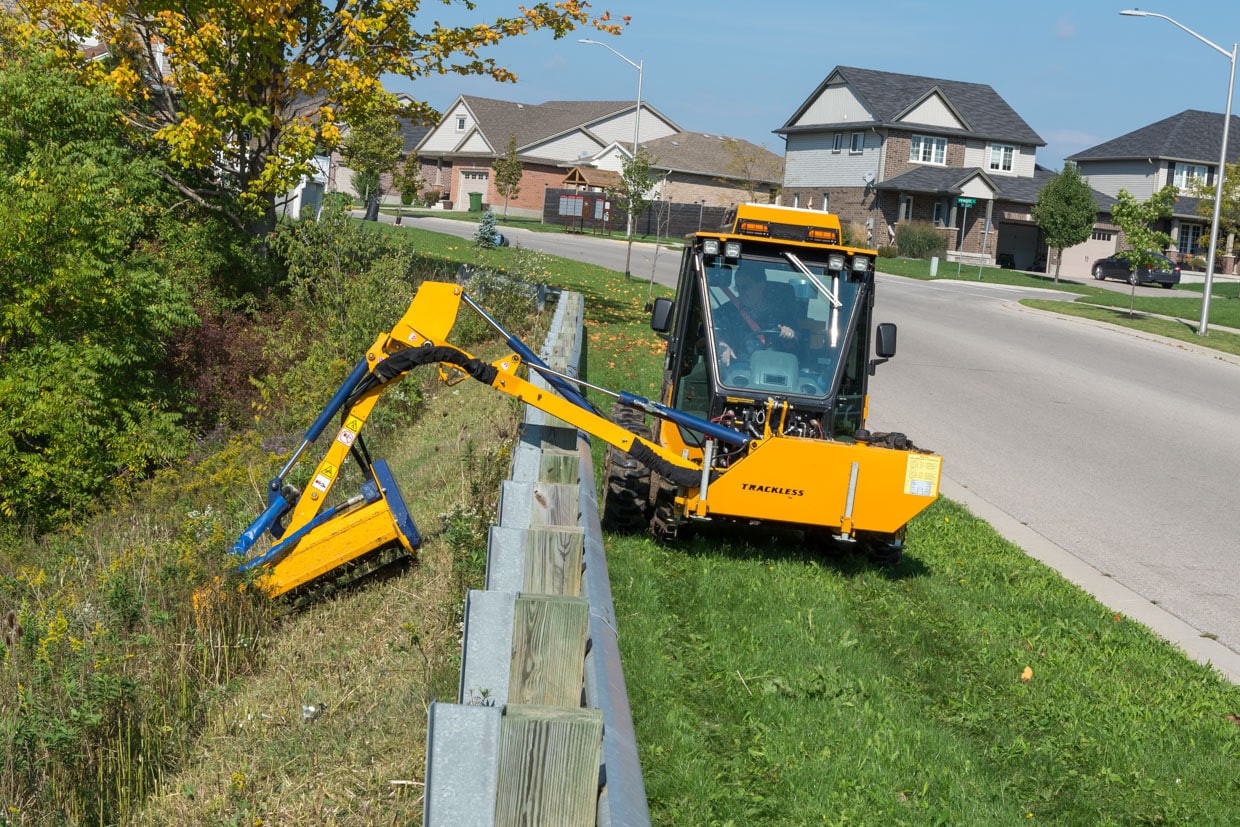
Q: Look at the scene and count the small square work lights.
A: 4